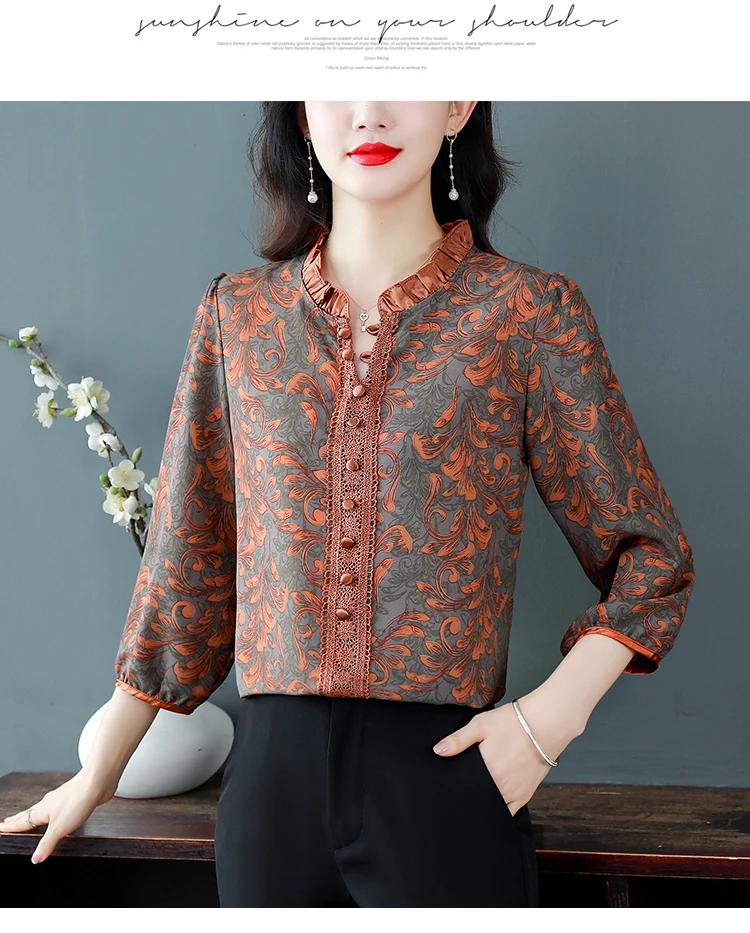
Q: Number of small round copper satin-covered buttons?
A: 9